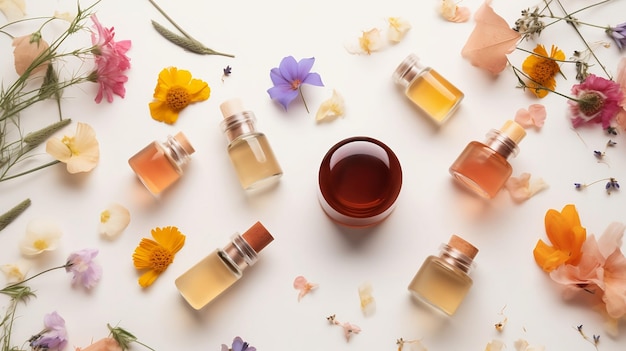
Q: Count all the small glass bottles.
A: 6